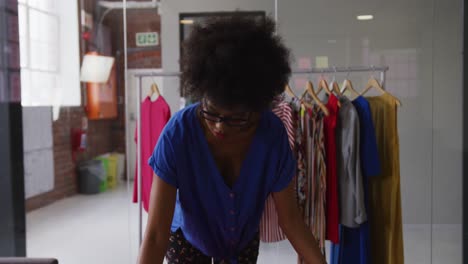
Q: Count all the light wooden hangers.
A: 7